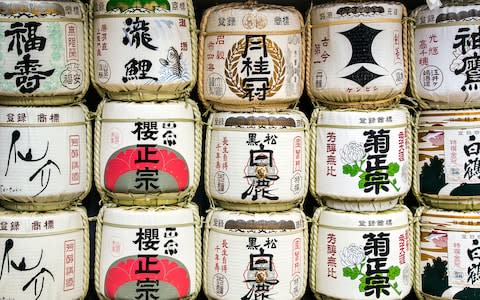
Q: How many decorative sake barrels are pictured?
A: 15